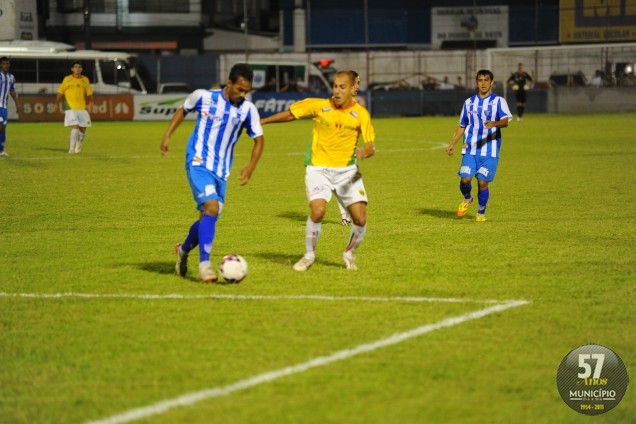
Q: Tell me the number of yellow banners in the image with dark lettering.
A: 1